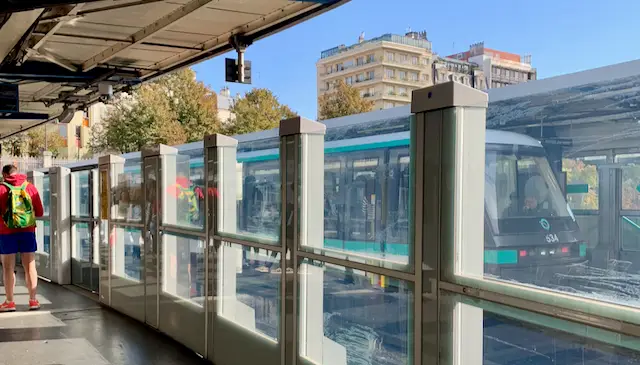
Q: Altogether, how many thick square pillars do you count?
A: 7